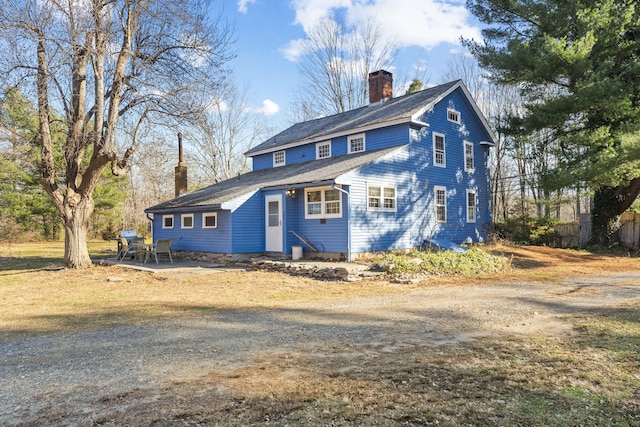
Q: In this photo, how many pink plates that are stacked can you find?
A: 0